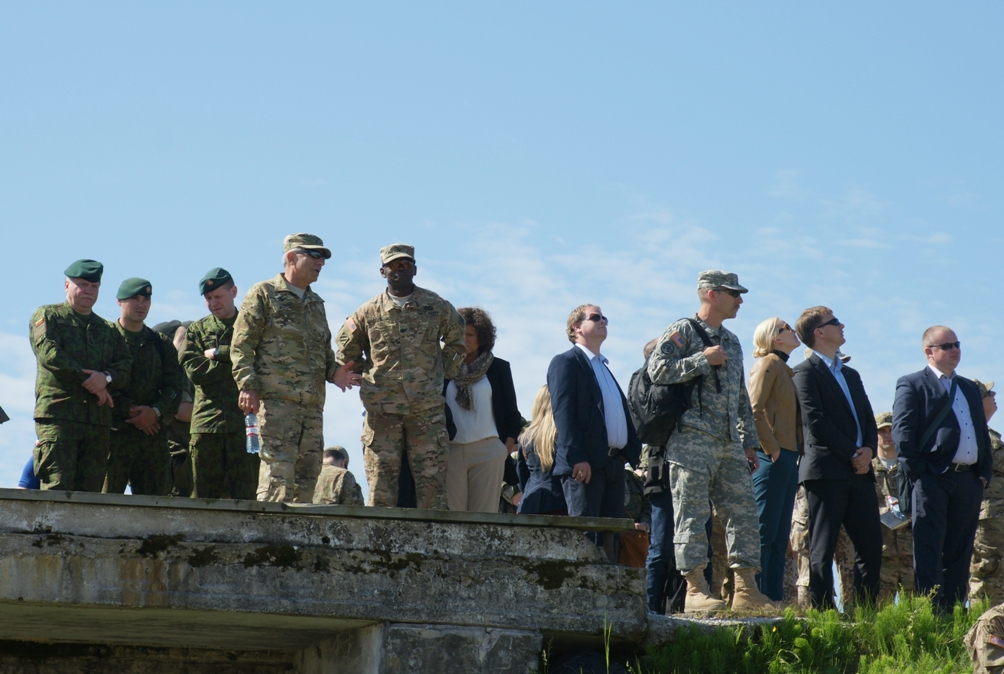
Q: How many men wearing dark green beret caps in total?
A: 3